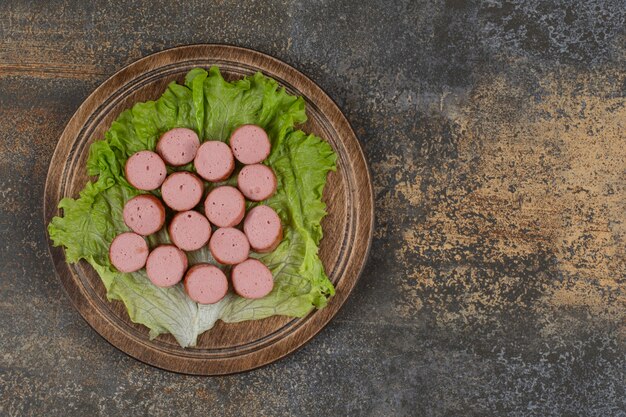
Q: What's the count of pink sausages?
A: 15